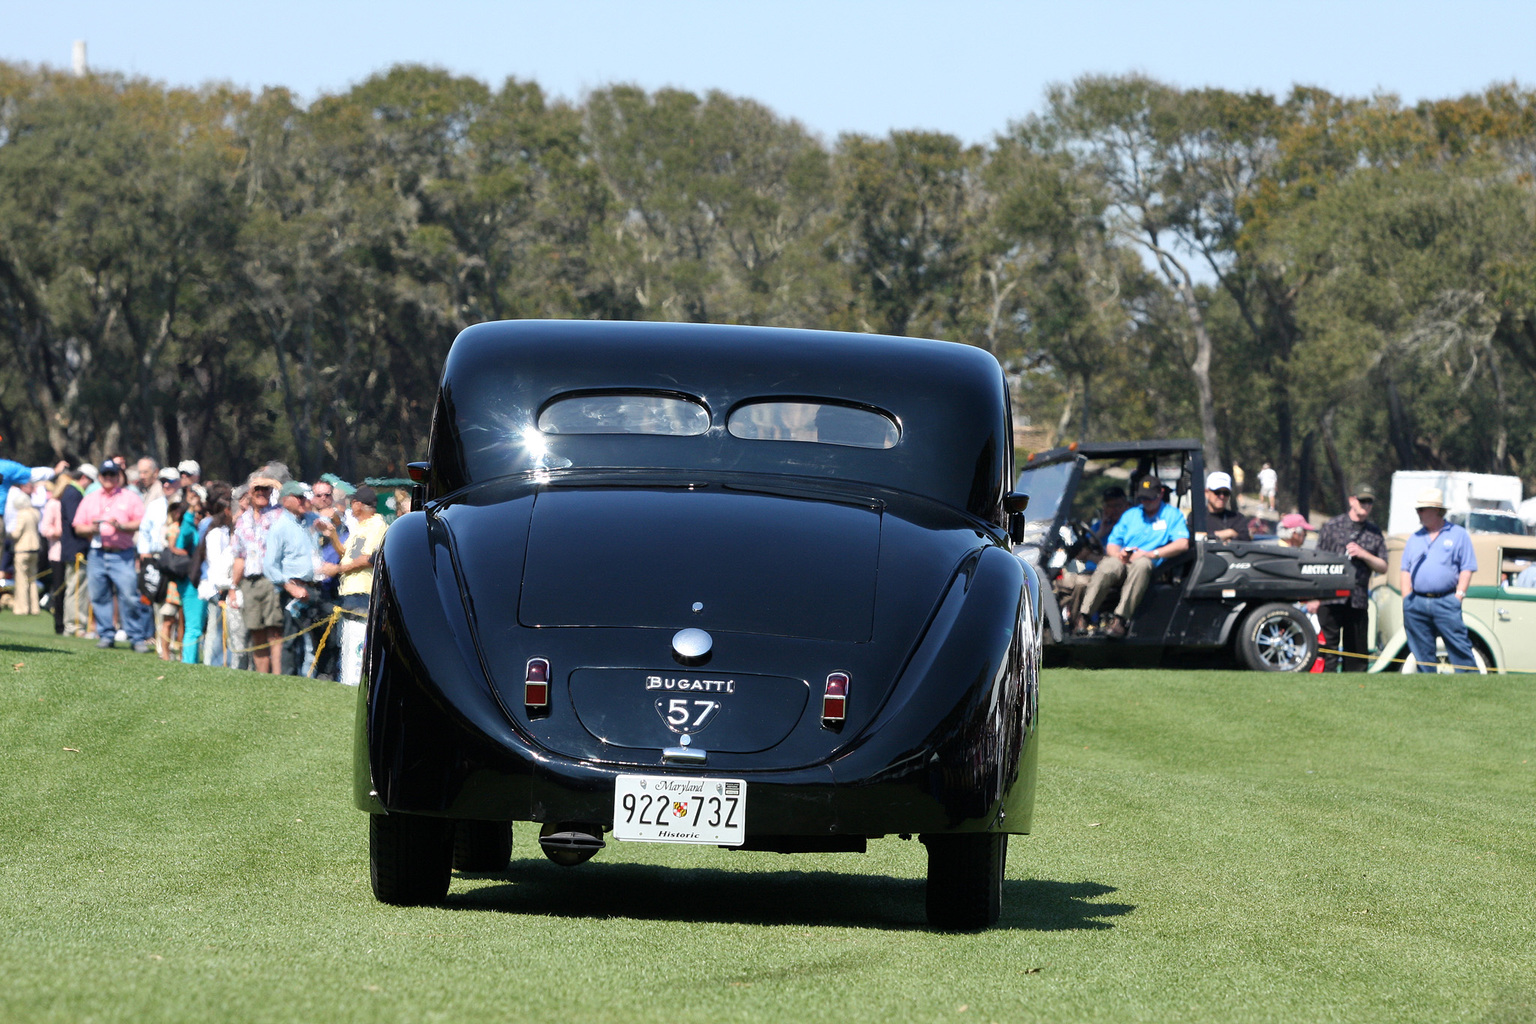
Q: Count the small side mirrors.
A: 2